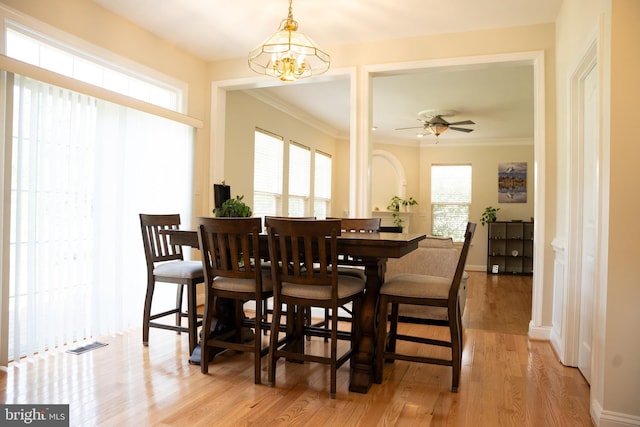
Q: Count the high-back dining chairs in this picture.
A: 6